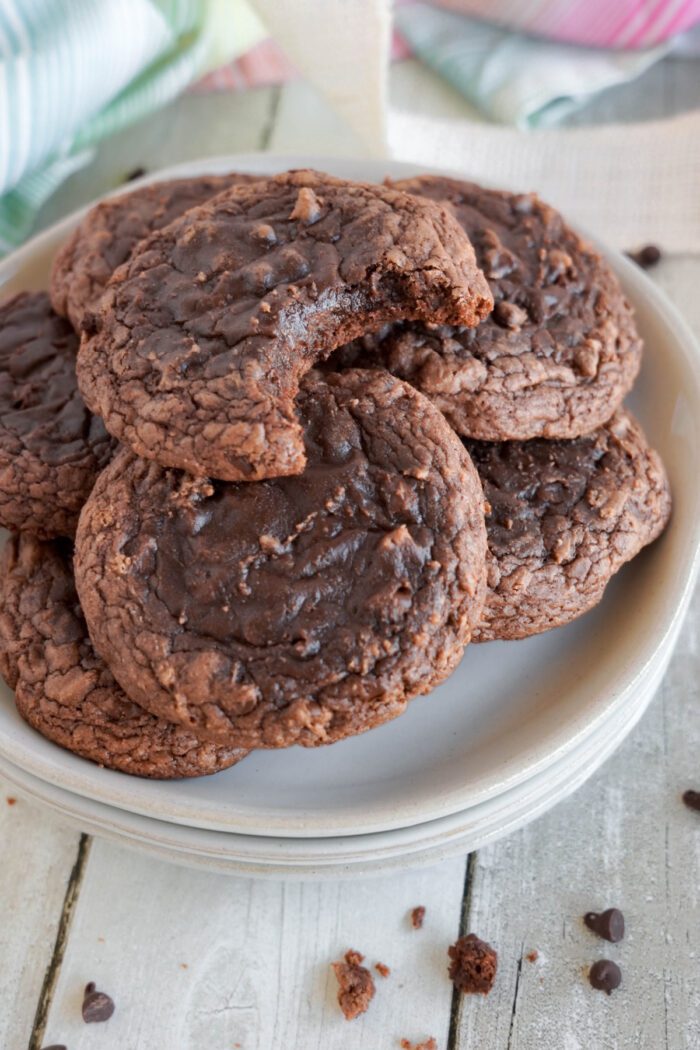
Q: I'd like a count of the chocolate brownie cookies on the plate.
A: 7